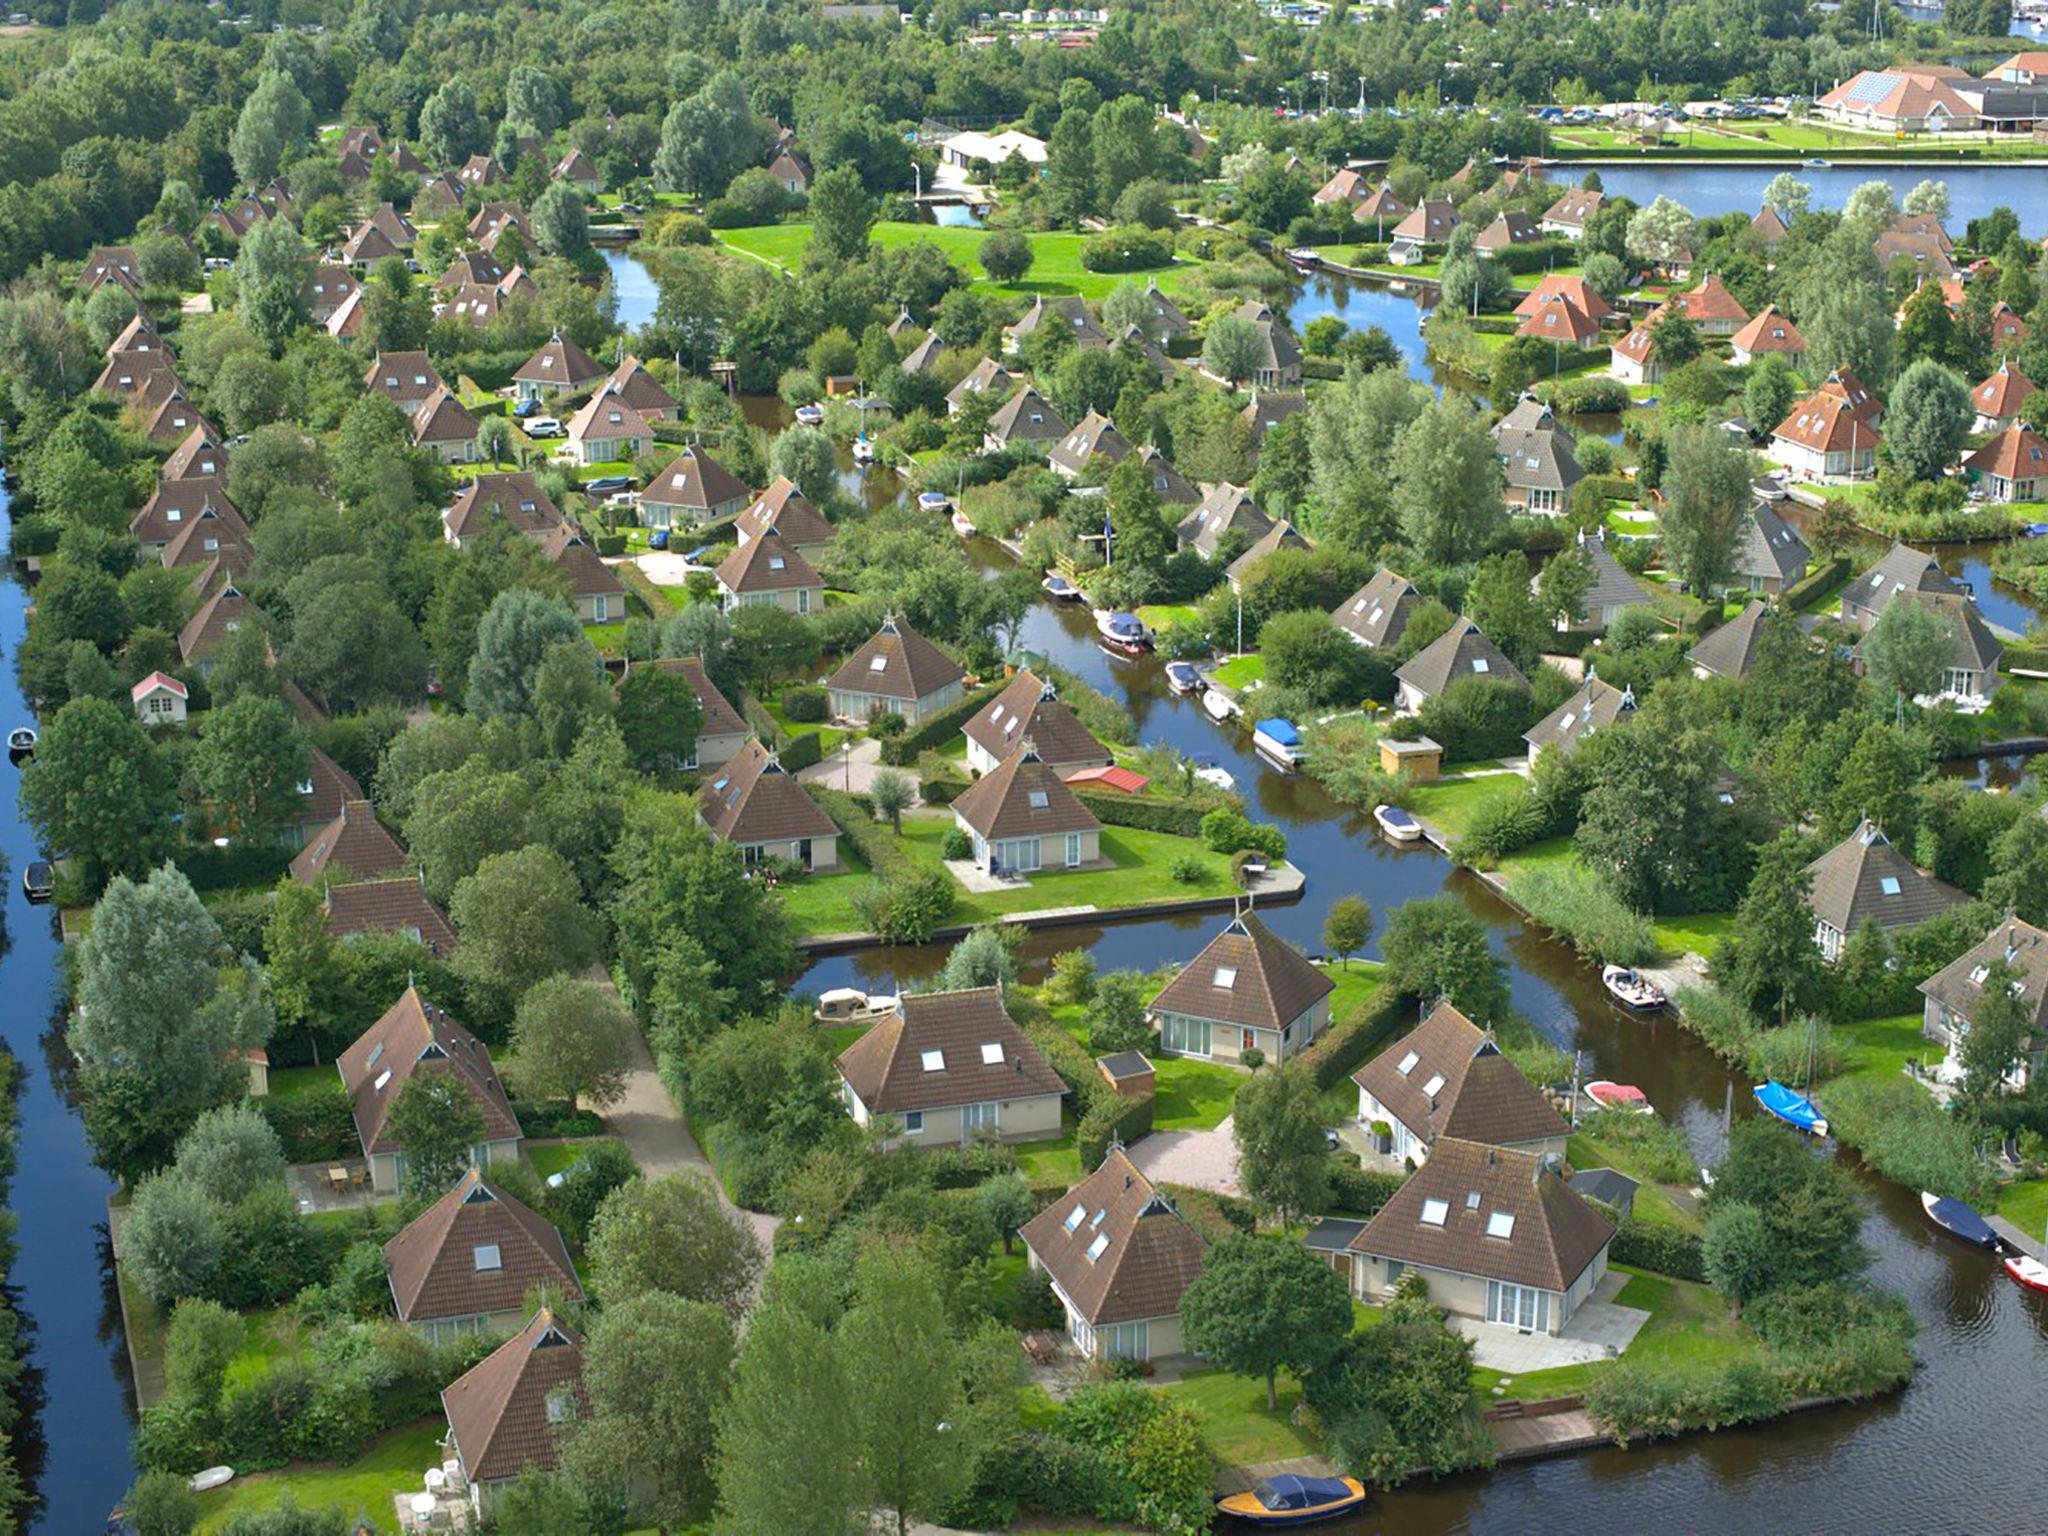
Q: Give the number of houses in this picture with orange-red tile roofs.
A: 11